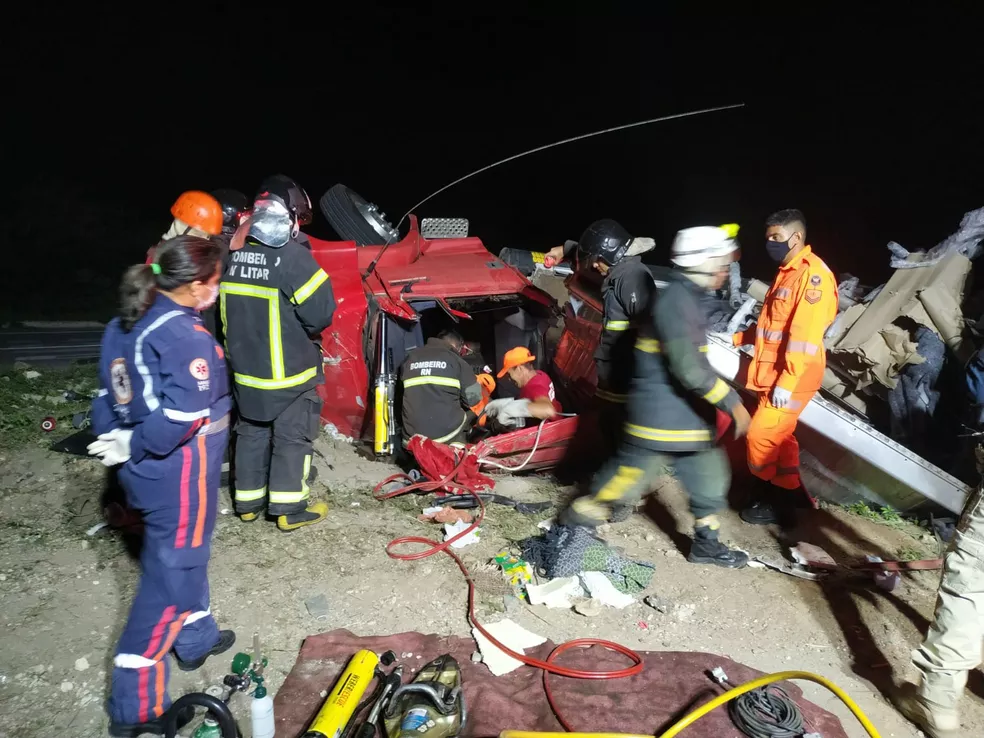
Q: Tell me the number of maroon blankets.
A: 1